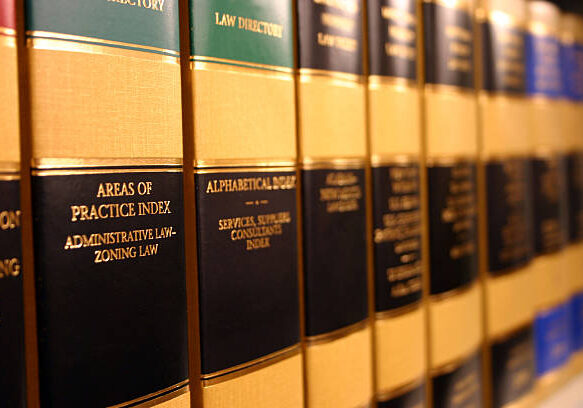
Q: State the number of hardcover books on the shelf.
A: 9